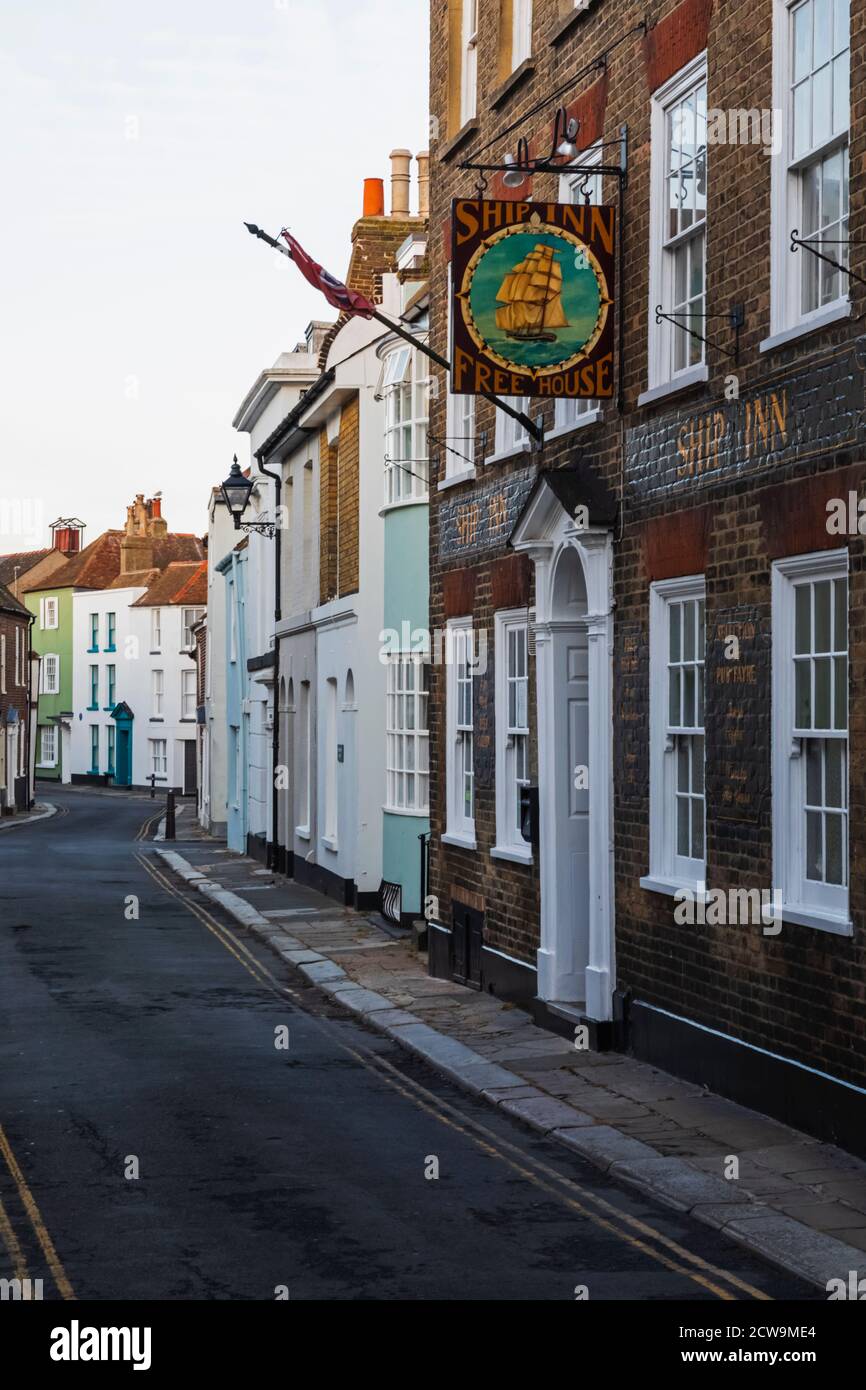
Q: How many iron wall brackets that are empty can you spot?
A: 4